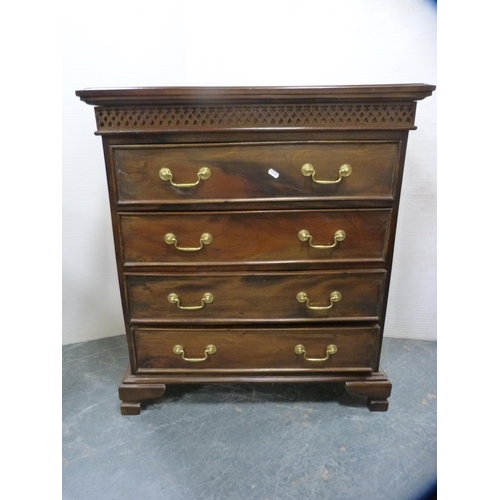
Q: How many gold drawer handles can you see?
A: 8